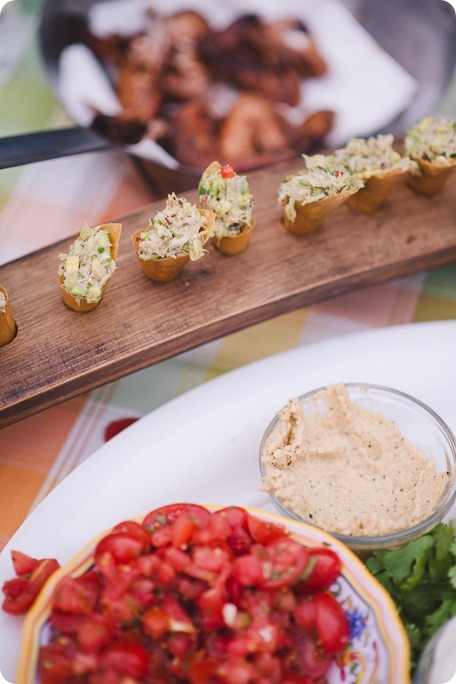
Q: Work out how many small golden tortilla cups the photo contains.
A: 7